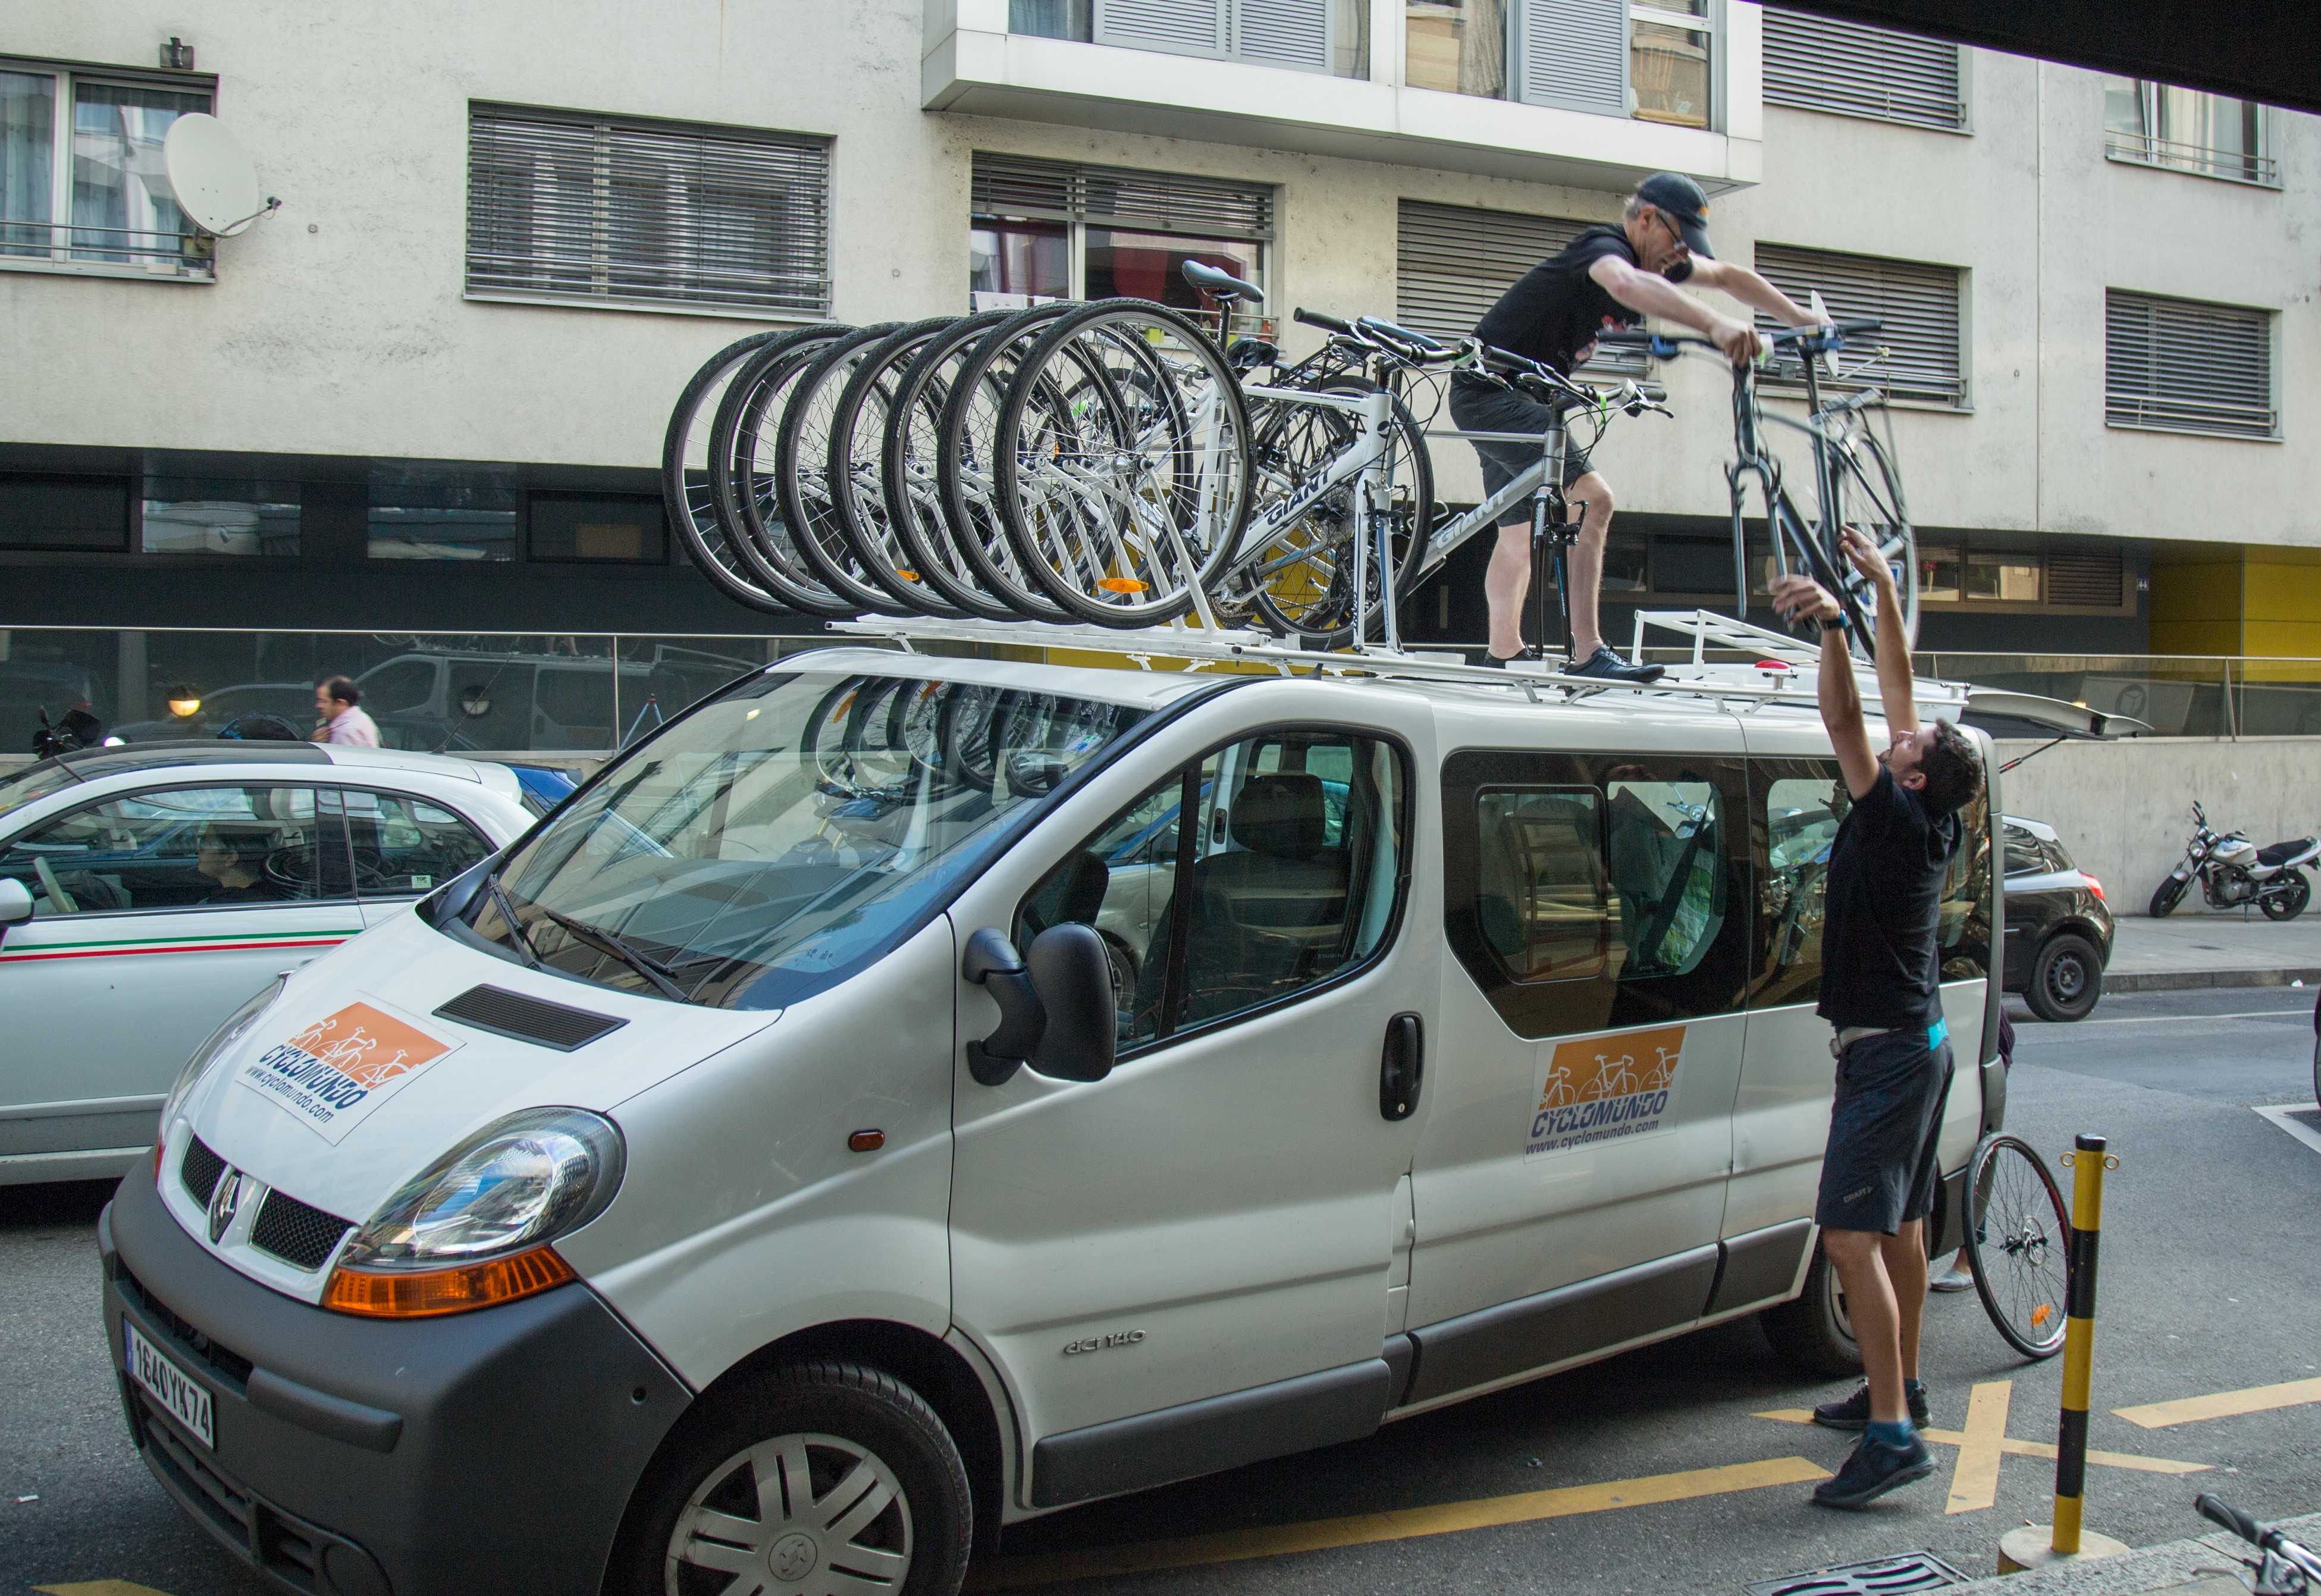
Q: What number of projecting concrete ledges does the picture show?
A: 1